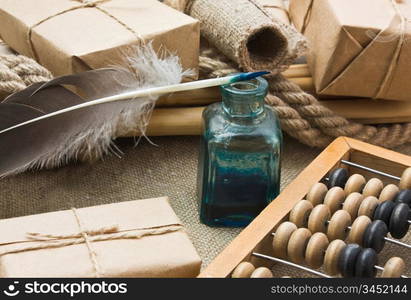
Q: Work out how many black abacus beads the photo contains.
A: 7